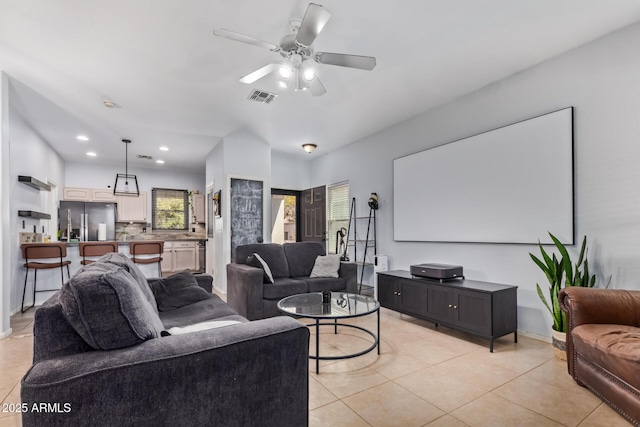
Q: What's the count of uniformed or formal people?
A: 0